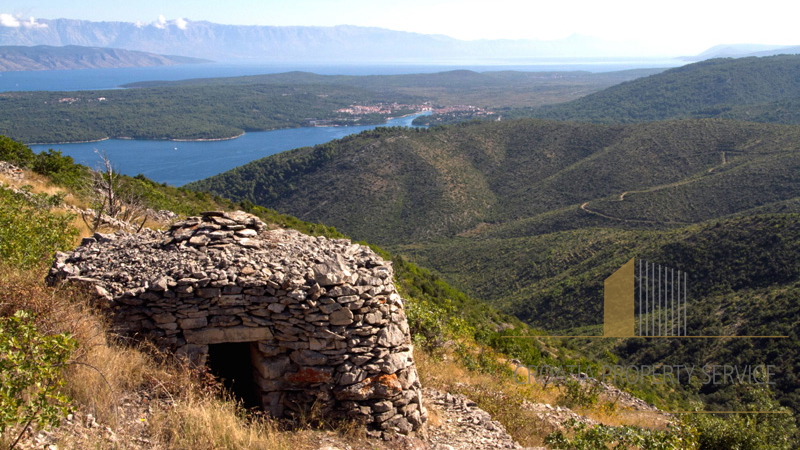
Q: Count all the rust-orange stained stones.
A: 2